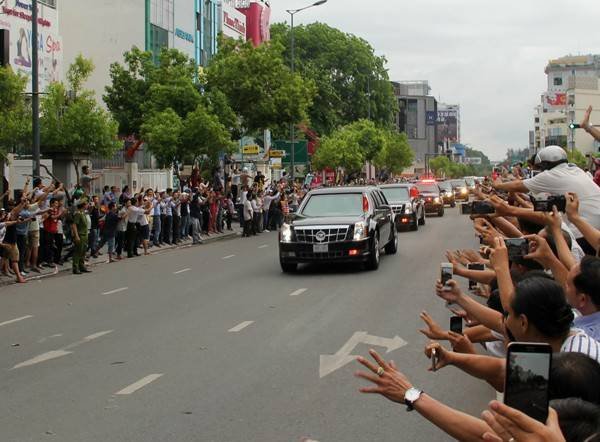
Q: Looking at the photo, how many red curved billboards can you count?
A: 1